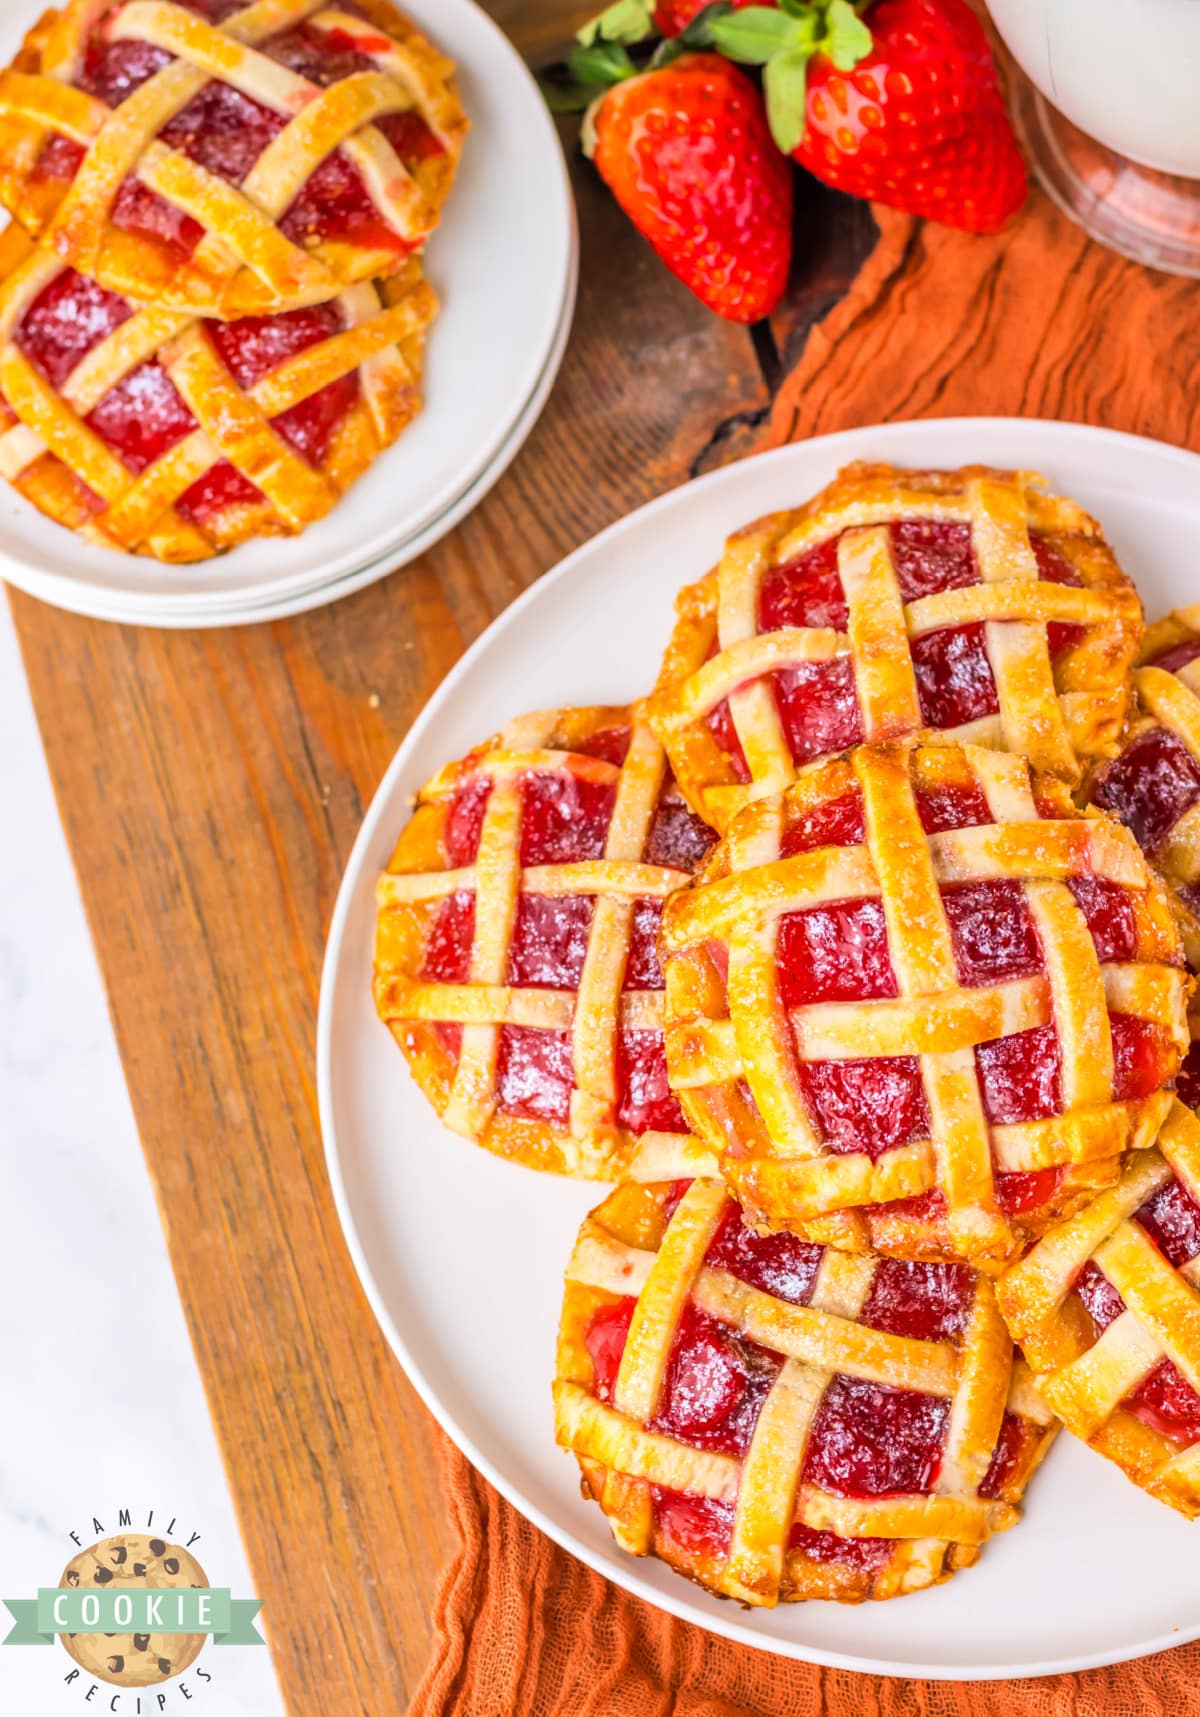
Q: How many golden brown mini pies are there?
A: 8